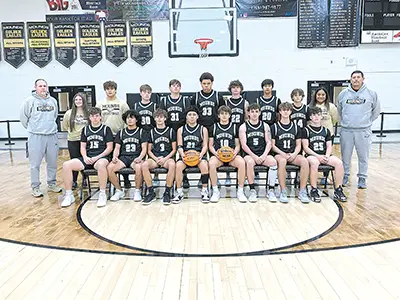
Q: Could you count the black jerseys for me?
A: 14